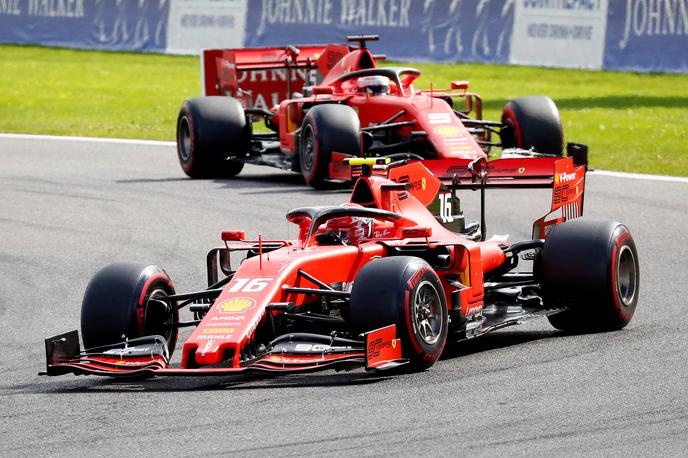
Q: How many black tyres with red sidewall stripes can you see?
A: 6